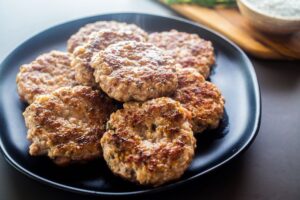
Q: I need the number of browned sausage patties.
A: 8